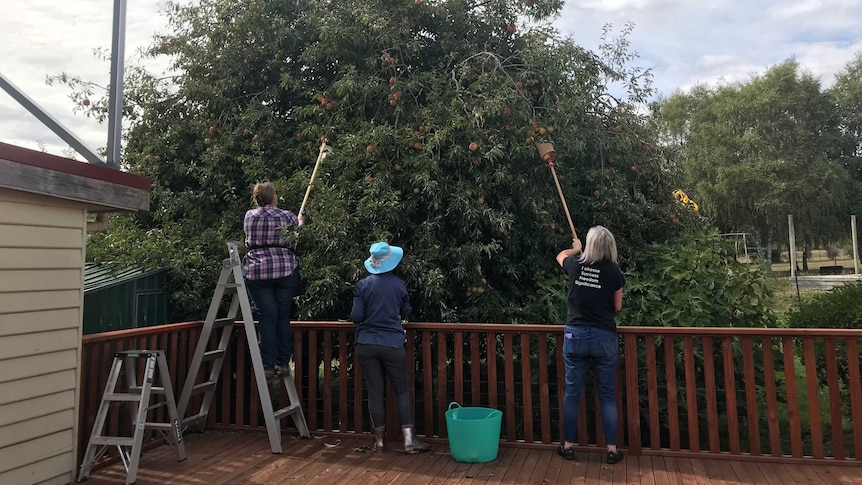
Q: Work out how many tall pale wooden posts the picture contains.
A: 2